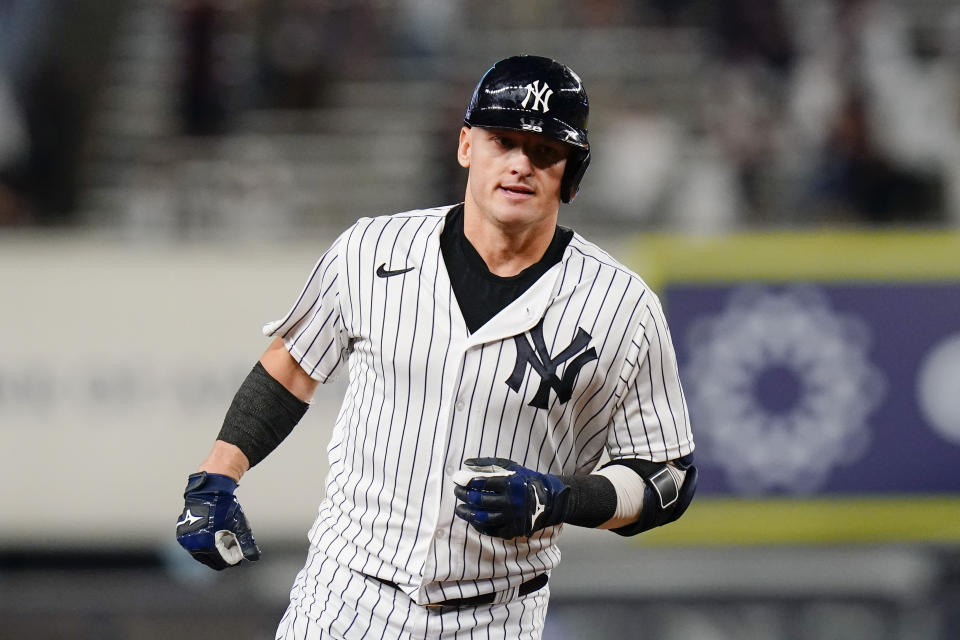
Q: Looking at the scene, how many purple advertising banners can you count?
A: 1